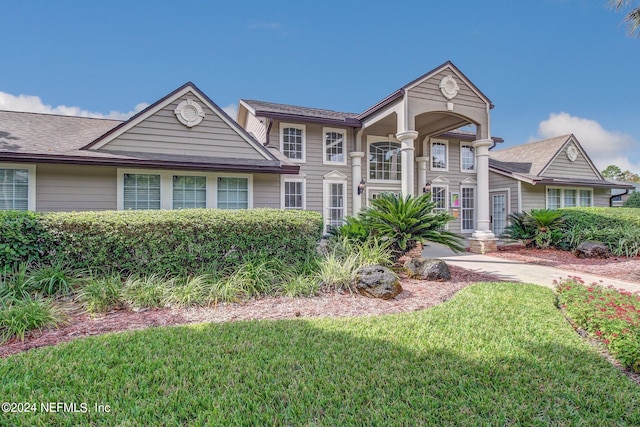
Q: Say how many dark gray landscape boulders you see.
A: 3